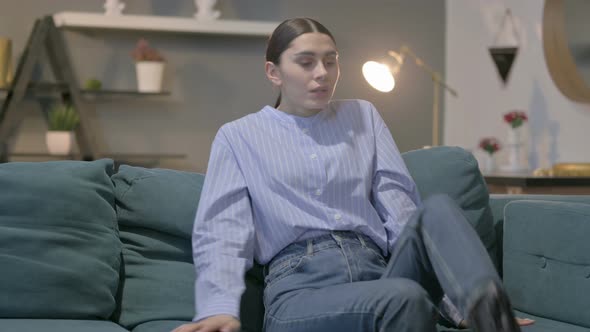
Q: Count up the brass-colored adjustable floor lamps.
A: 1